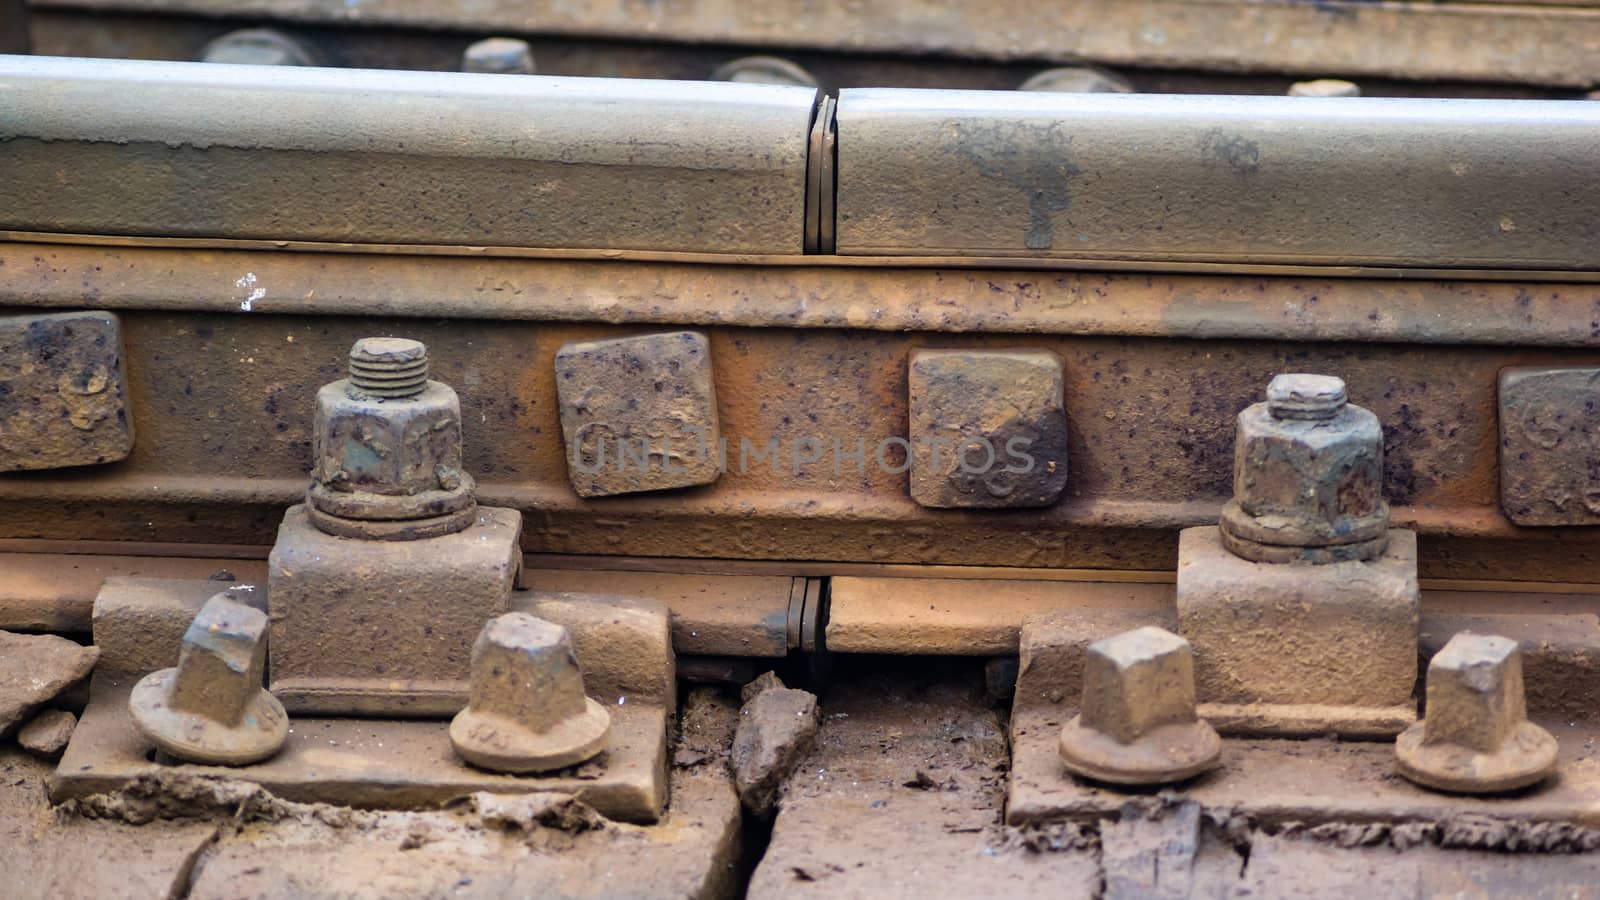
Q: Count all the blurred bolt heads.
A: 5